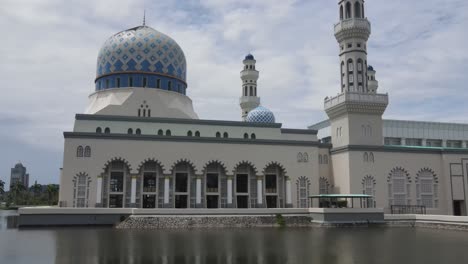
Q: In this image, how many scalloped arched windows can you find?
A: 12